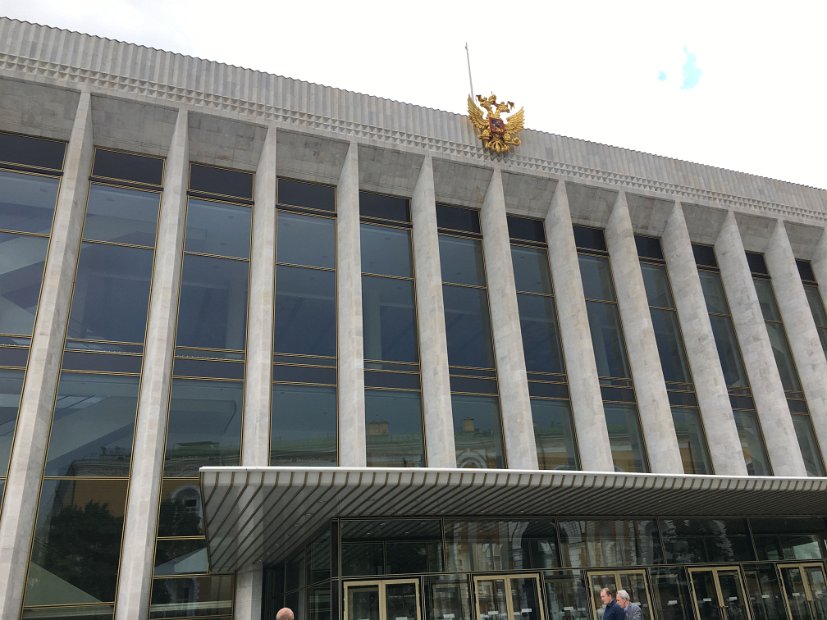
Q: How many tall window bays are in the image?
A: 12